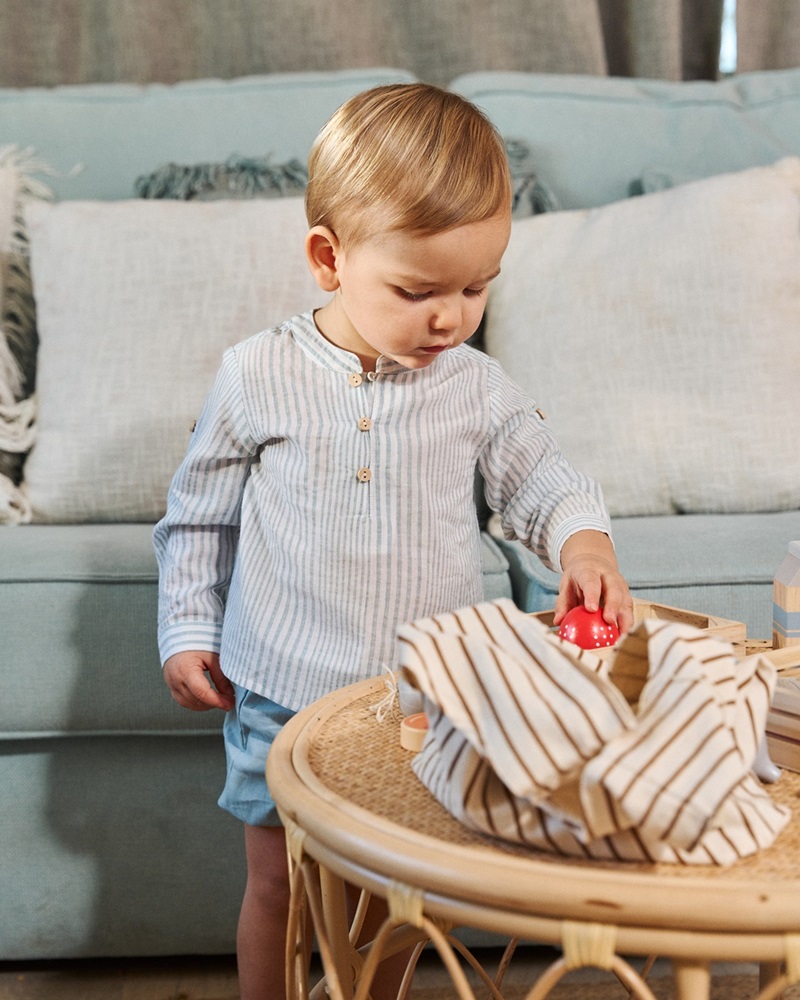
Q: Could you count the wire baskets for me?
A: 0